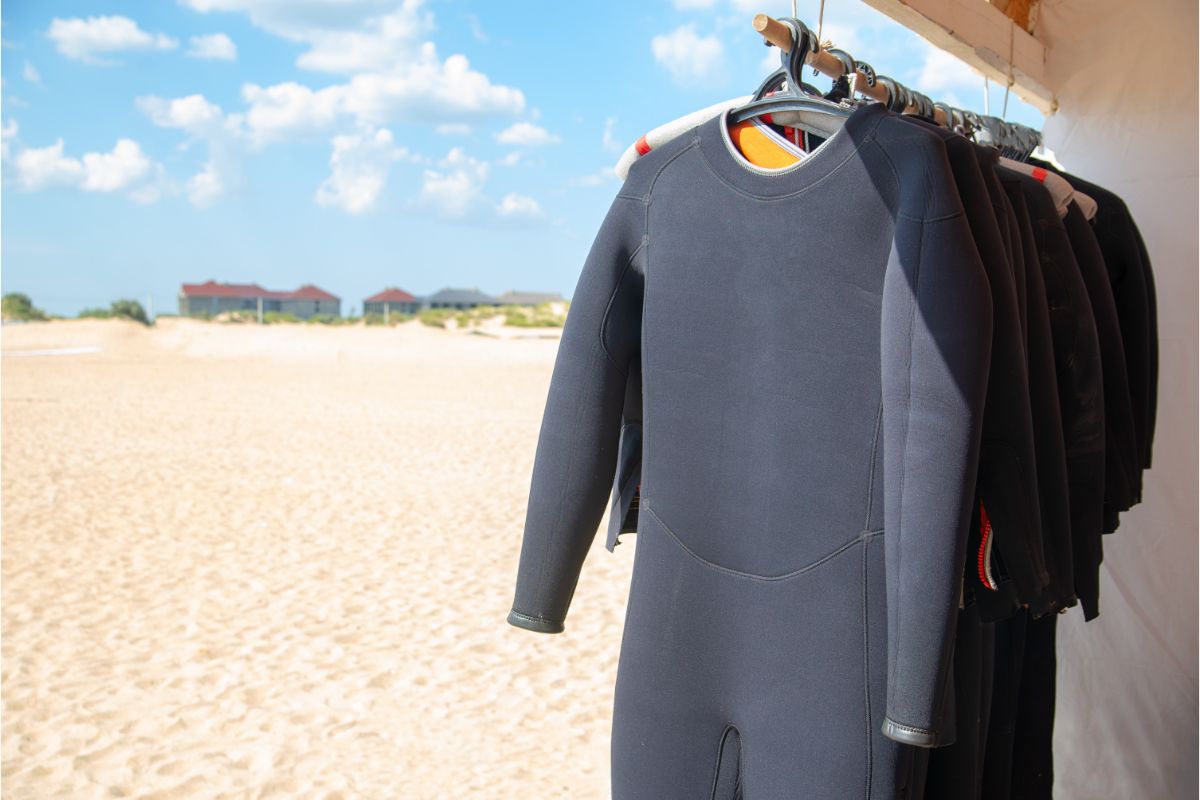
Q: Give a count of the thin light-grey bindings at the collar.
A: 1